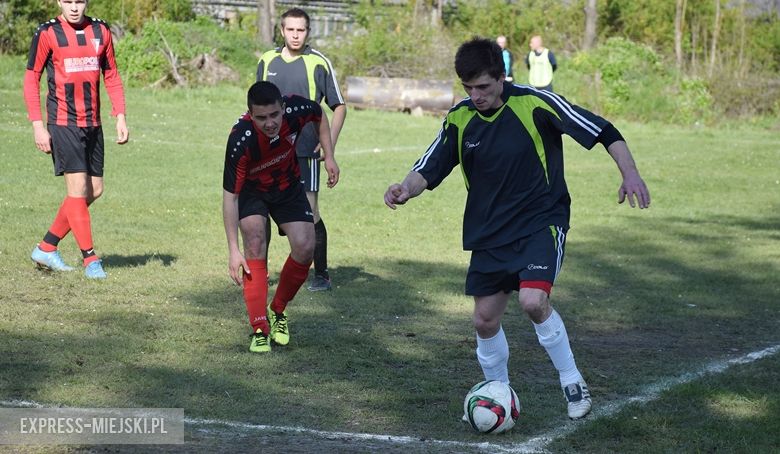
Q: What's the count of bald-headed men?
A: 2